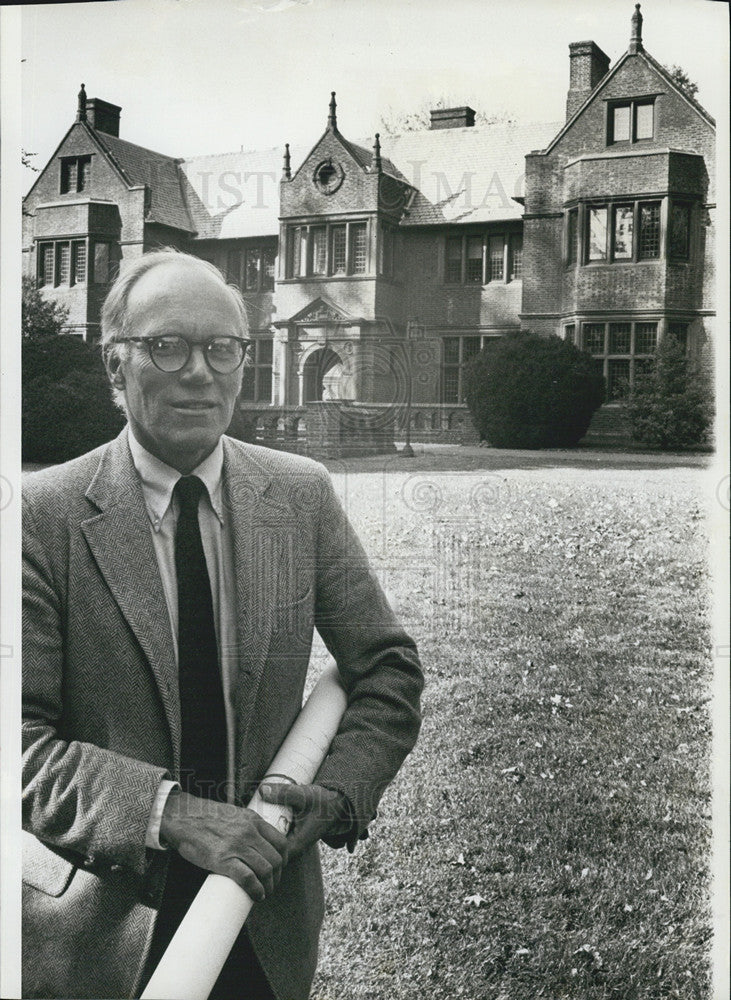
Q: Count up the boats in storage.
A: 0